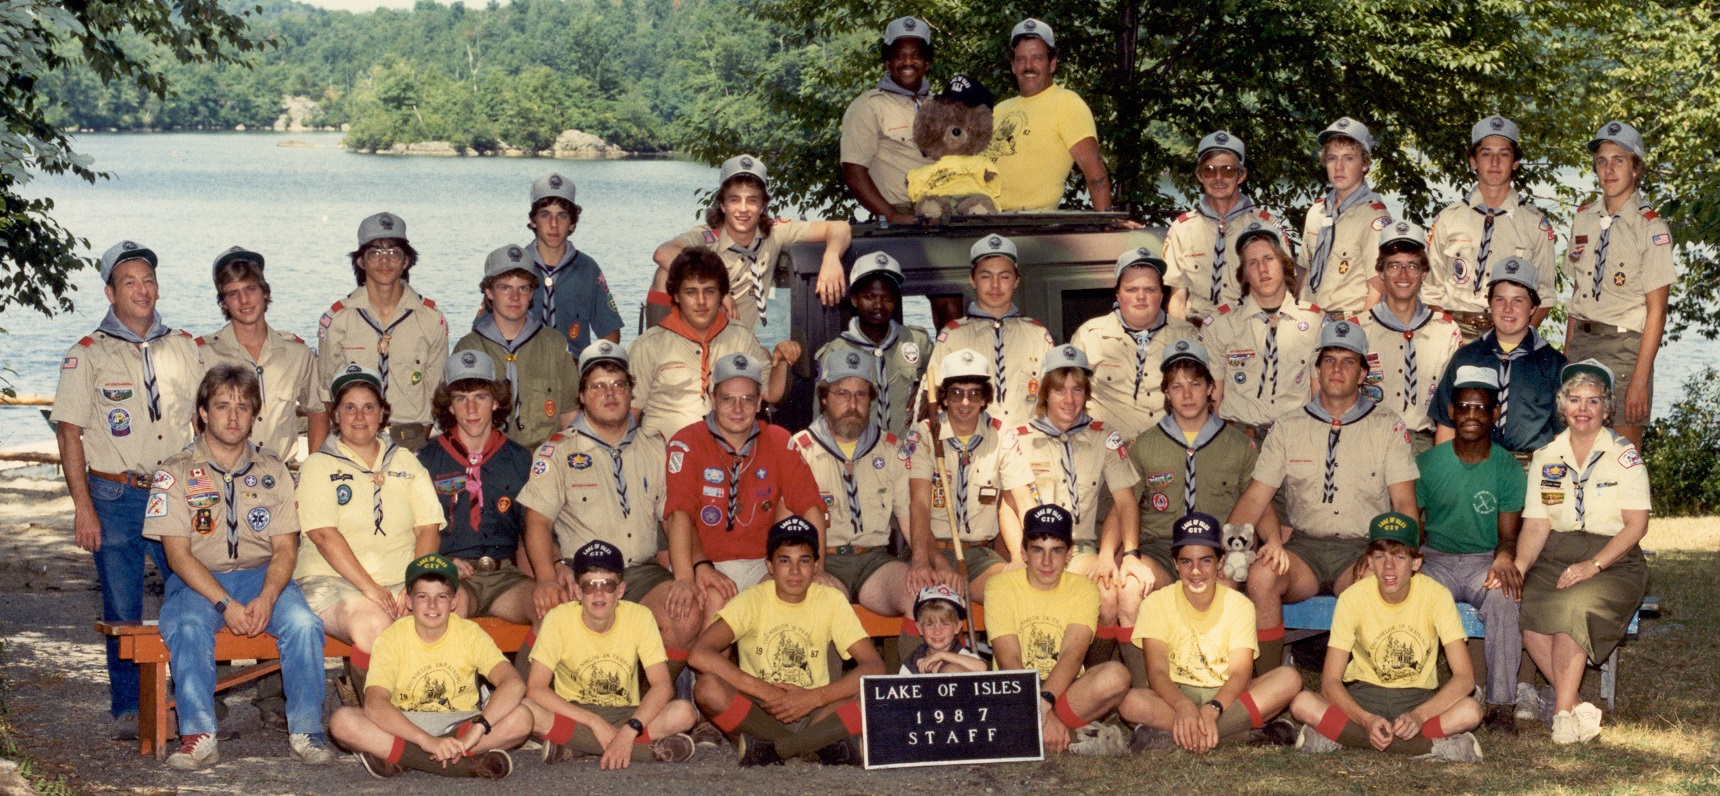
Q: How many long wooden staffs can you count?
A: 1